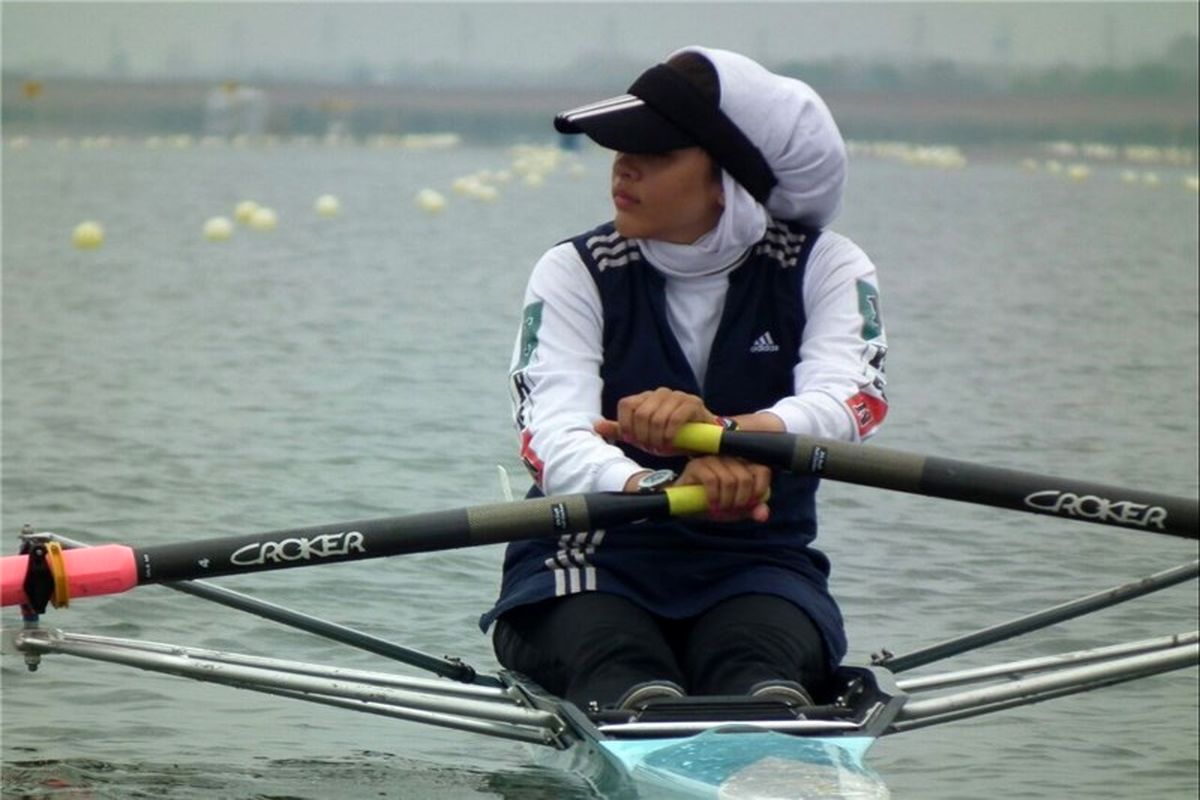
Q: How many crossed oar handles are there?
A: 2